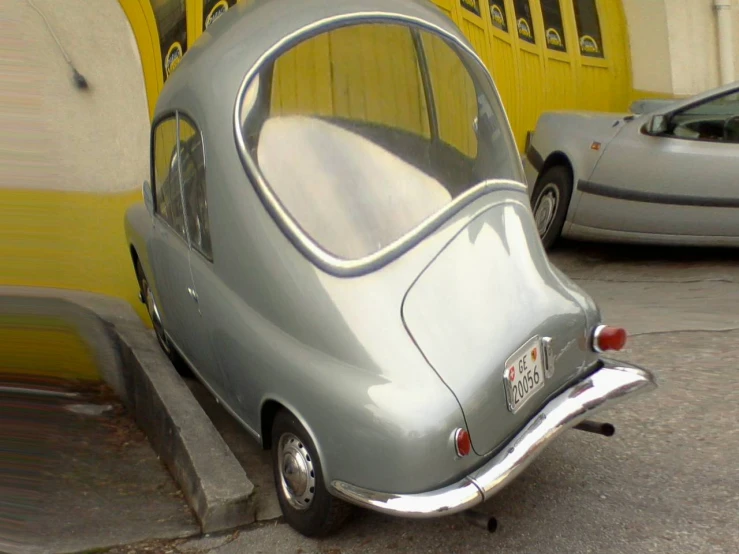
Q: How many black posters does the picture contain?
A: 7